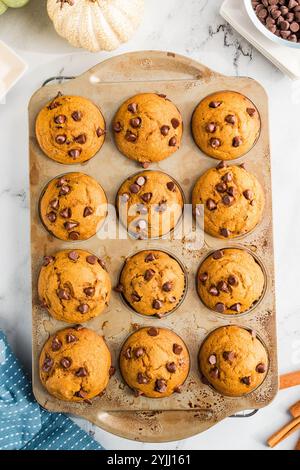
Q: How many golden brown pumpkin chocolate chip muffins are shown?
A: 12